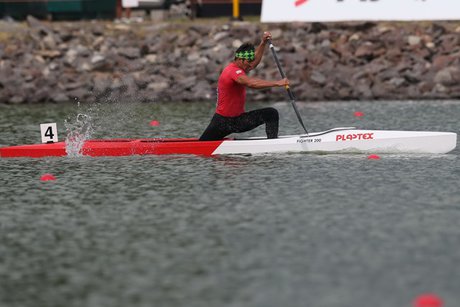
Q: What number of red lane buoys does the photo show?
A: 5